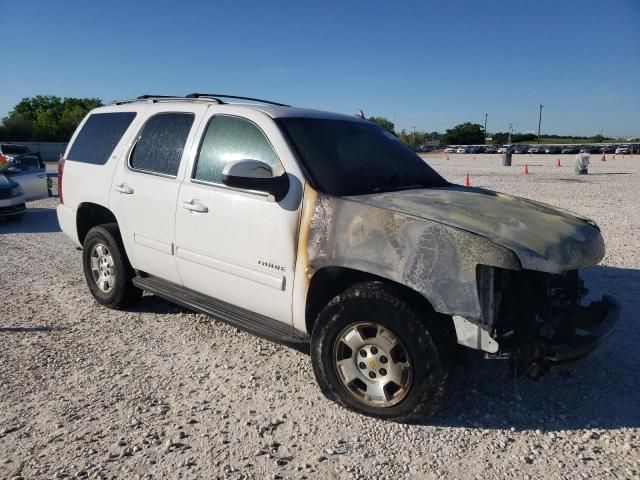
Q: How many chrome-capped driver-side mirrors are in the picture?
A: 0